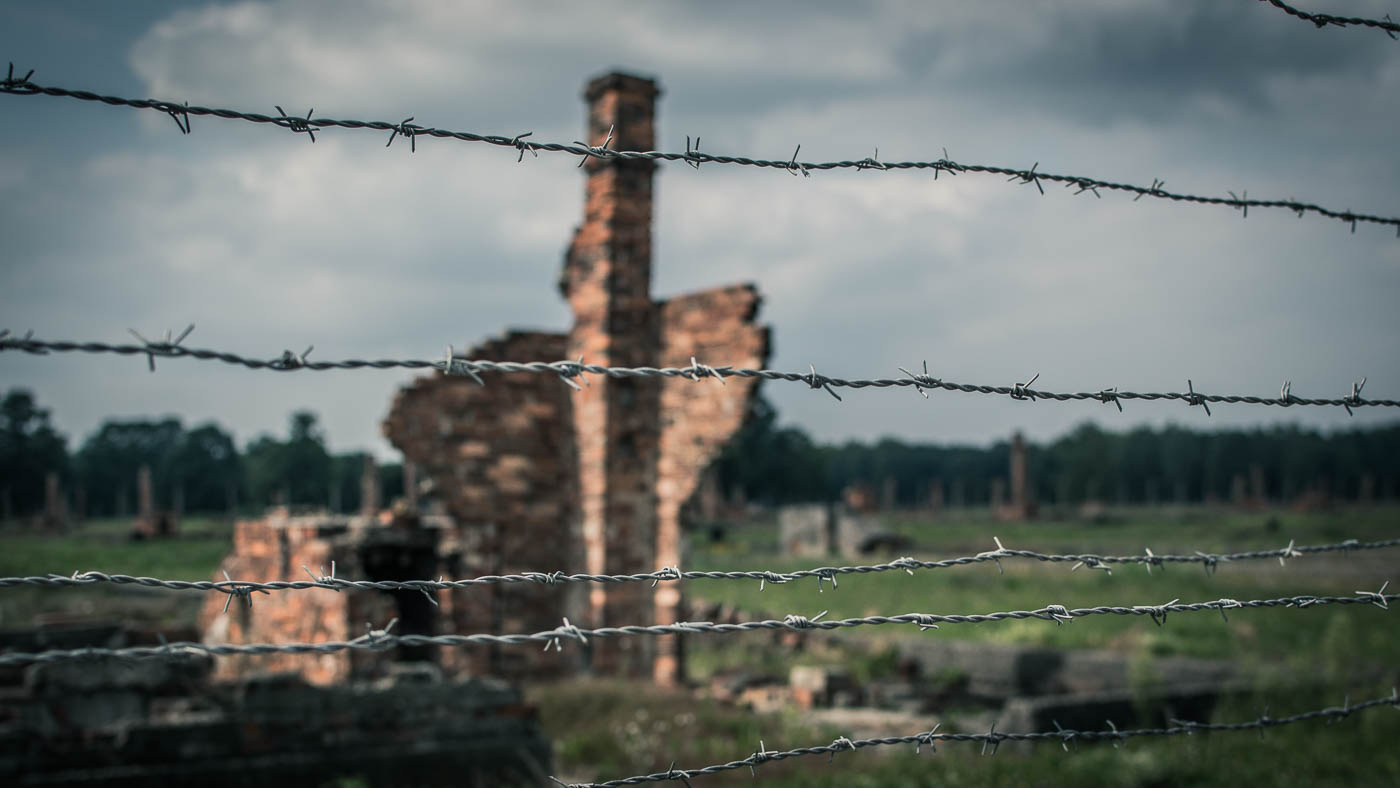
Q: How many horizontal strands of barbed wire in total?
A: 6